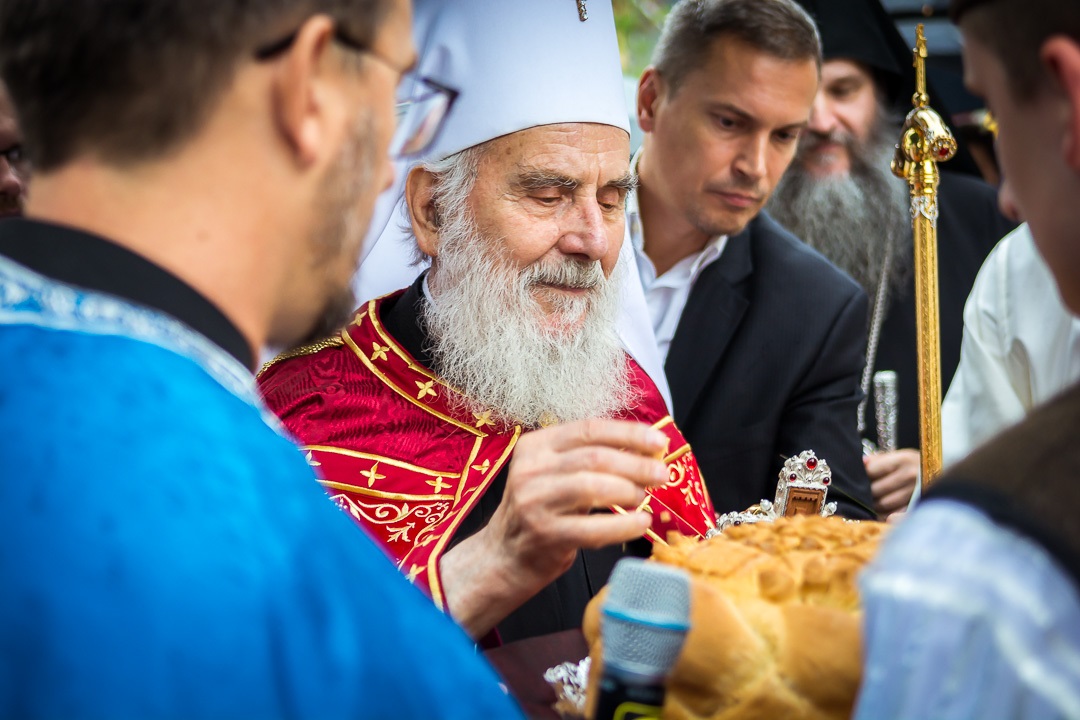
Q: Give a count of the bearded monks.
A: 2